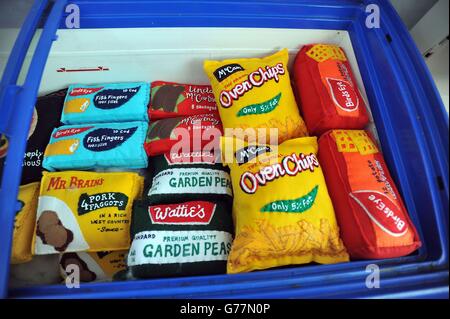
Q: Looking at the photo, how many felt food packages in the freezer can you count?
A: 14